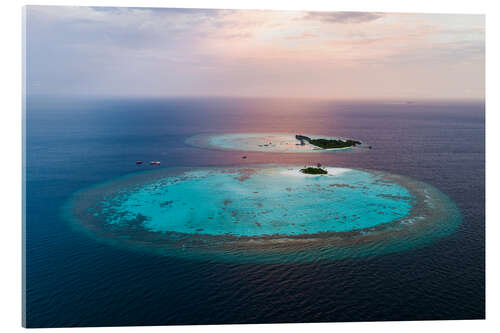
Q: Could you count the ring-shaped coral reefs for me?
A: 2